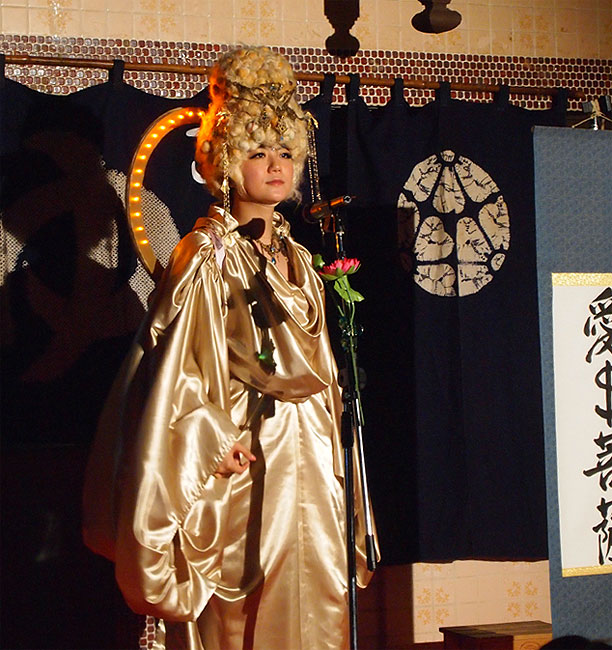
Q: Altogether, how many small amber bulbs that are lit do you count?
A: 14